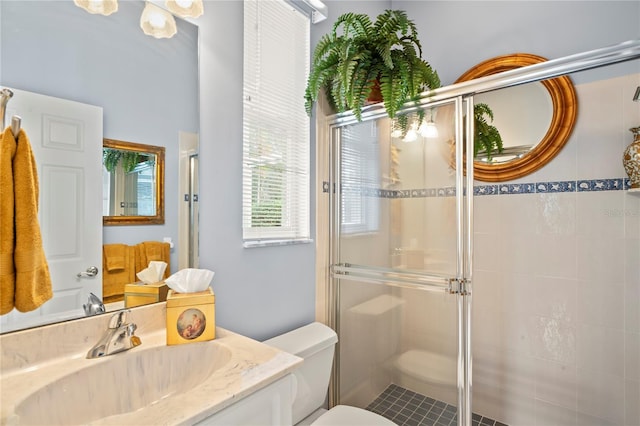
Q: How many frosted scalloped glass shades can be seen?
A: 3